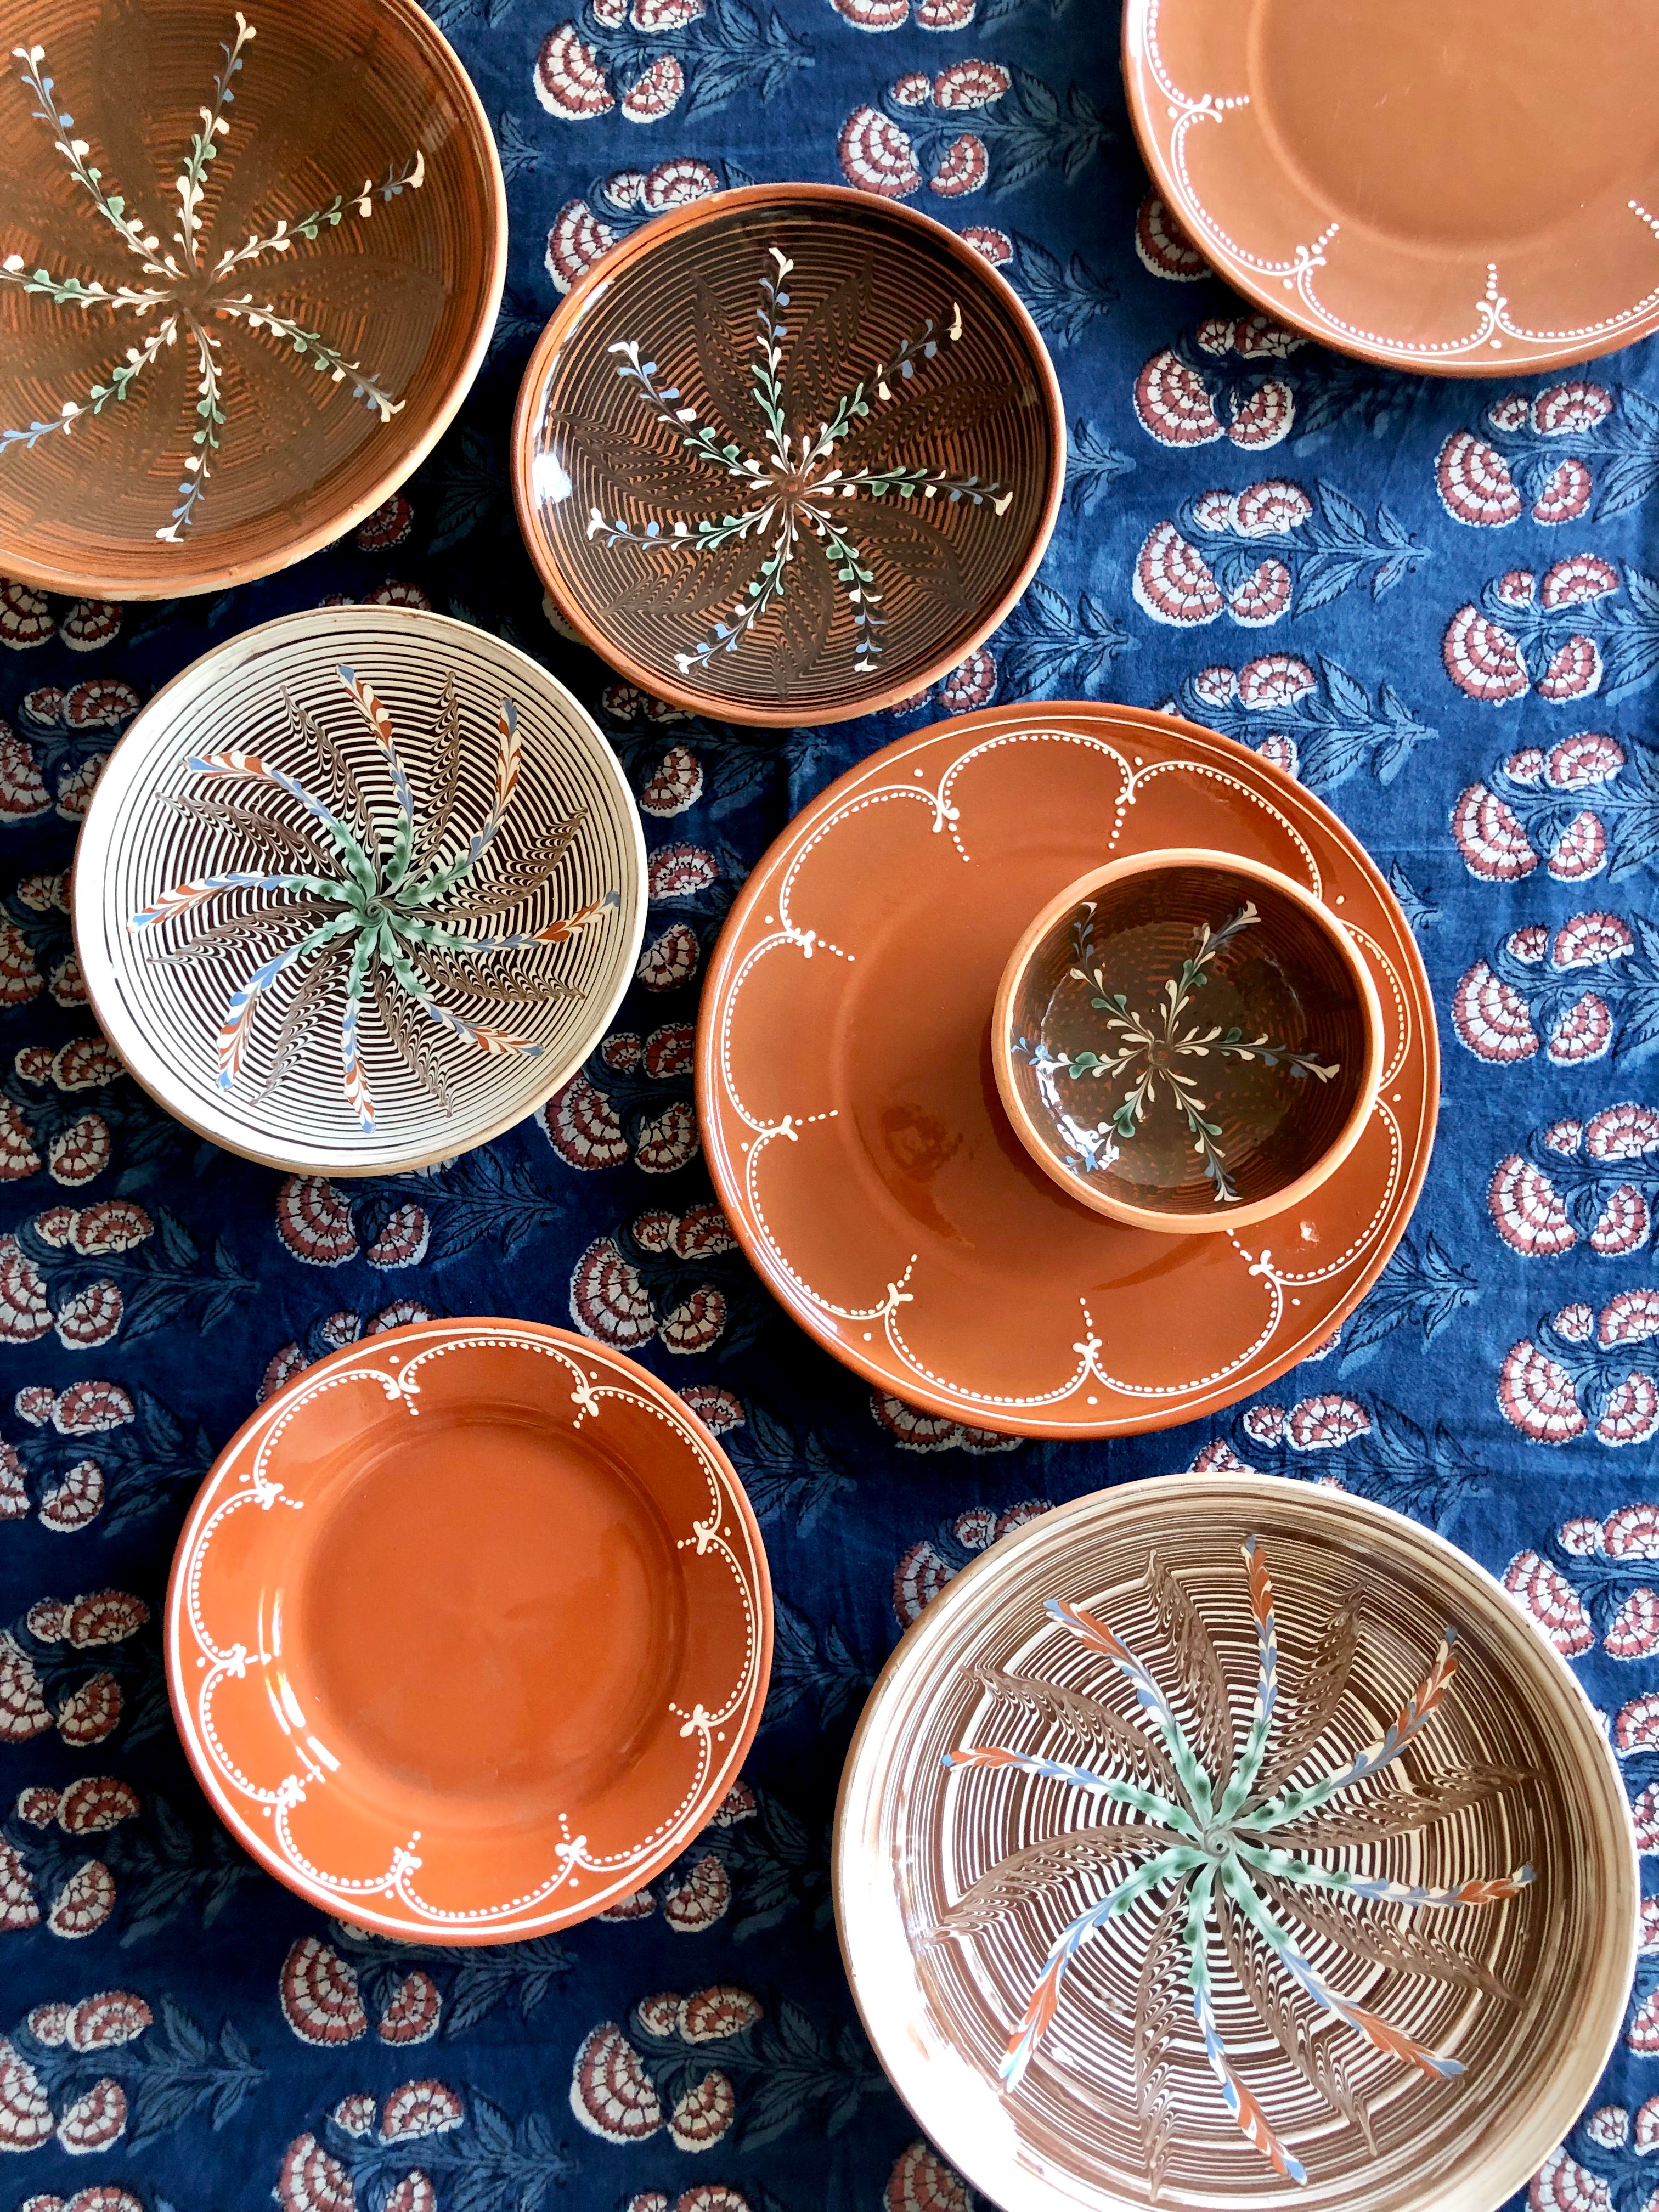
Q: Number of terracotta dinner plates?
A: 3